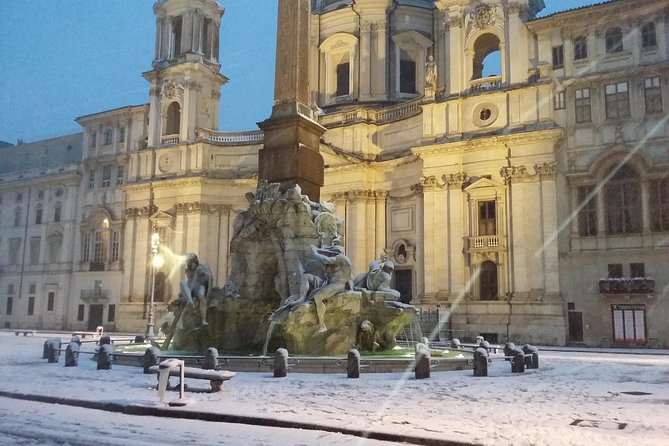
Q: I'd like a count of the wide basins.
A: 1